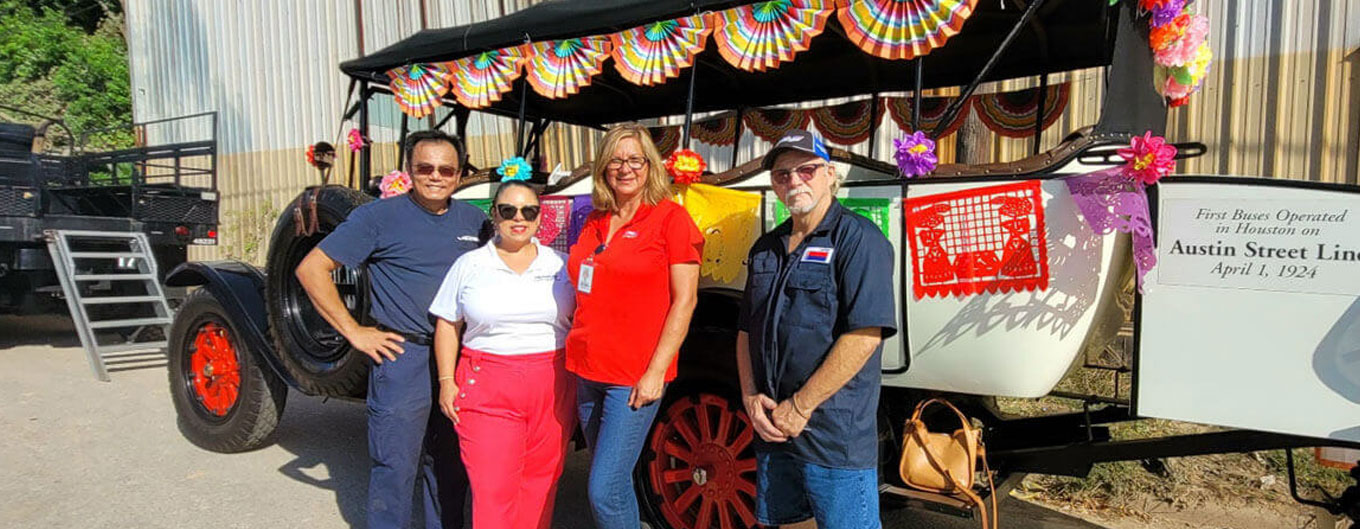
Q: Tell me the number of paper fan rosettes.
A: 12